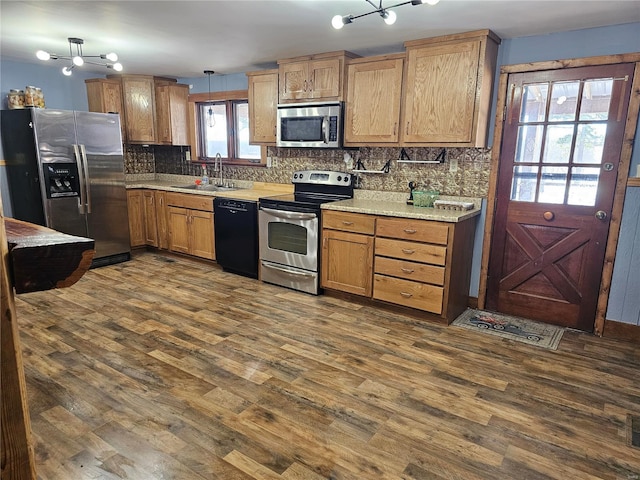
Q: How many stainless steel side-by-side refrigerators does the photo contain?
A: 1